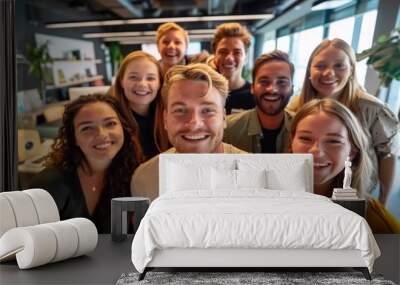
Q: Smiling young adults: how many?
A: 8